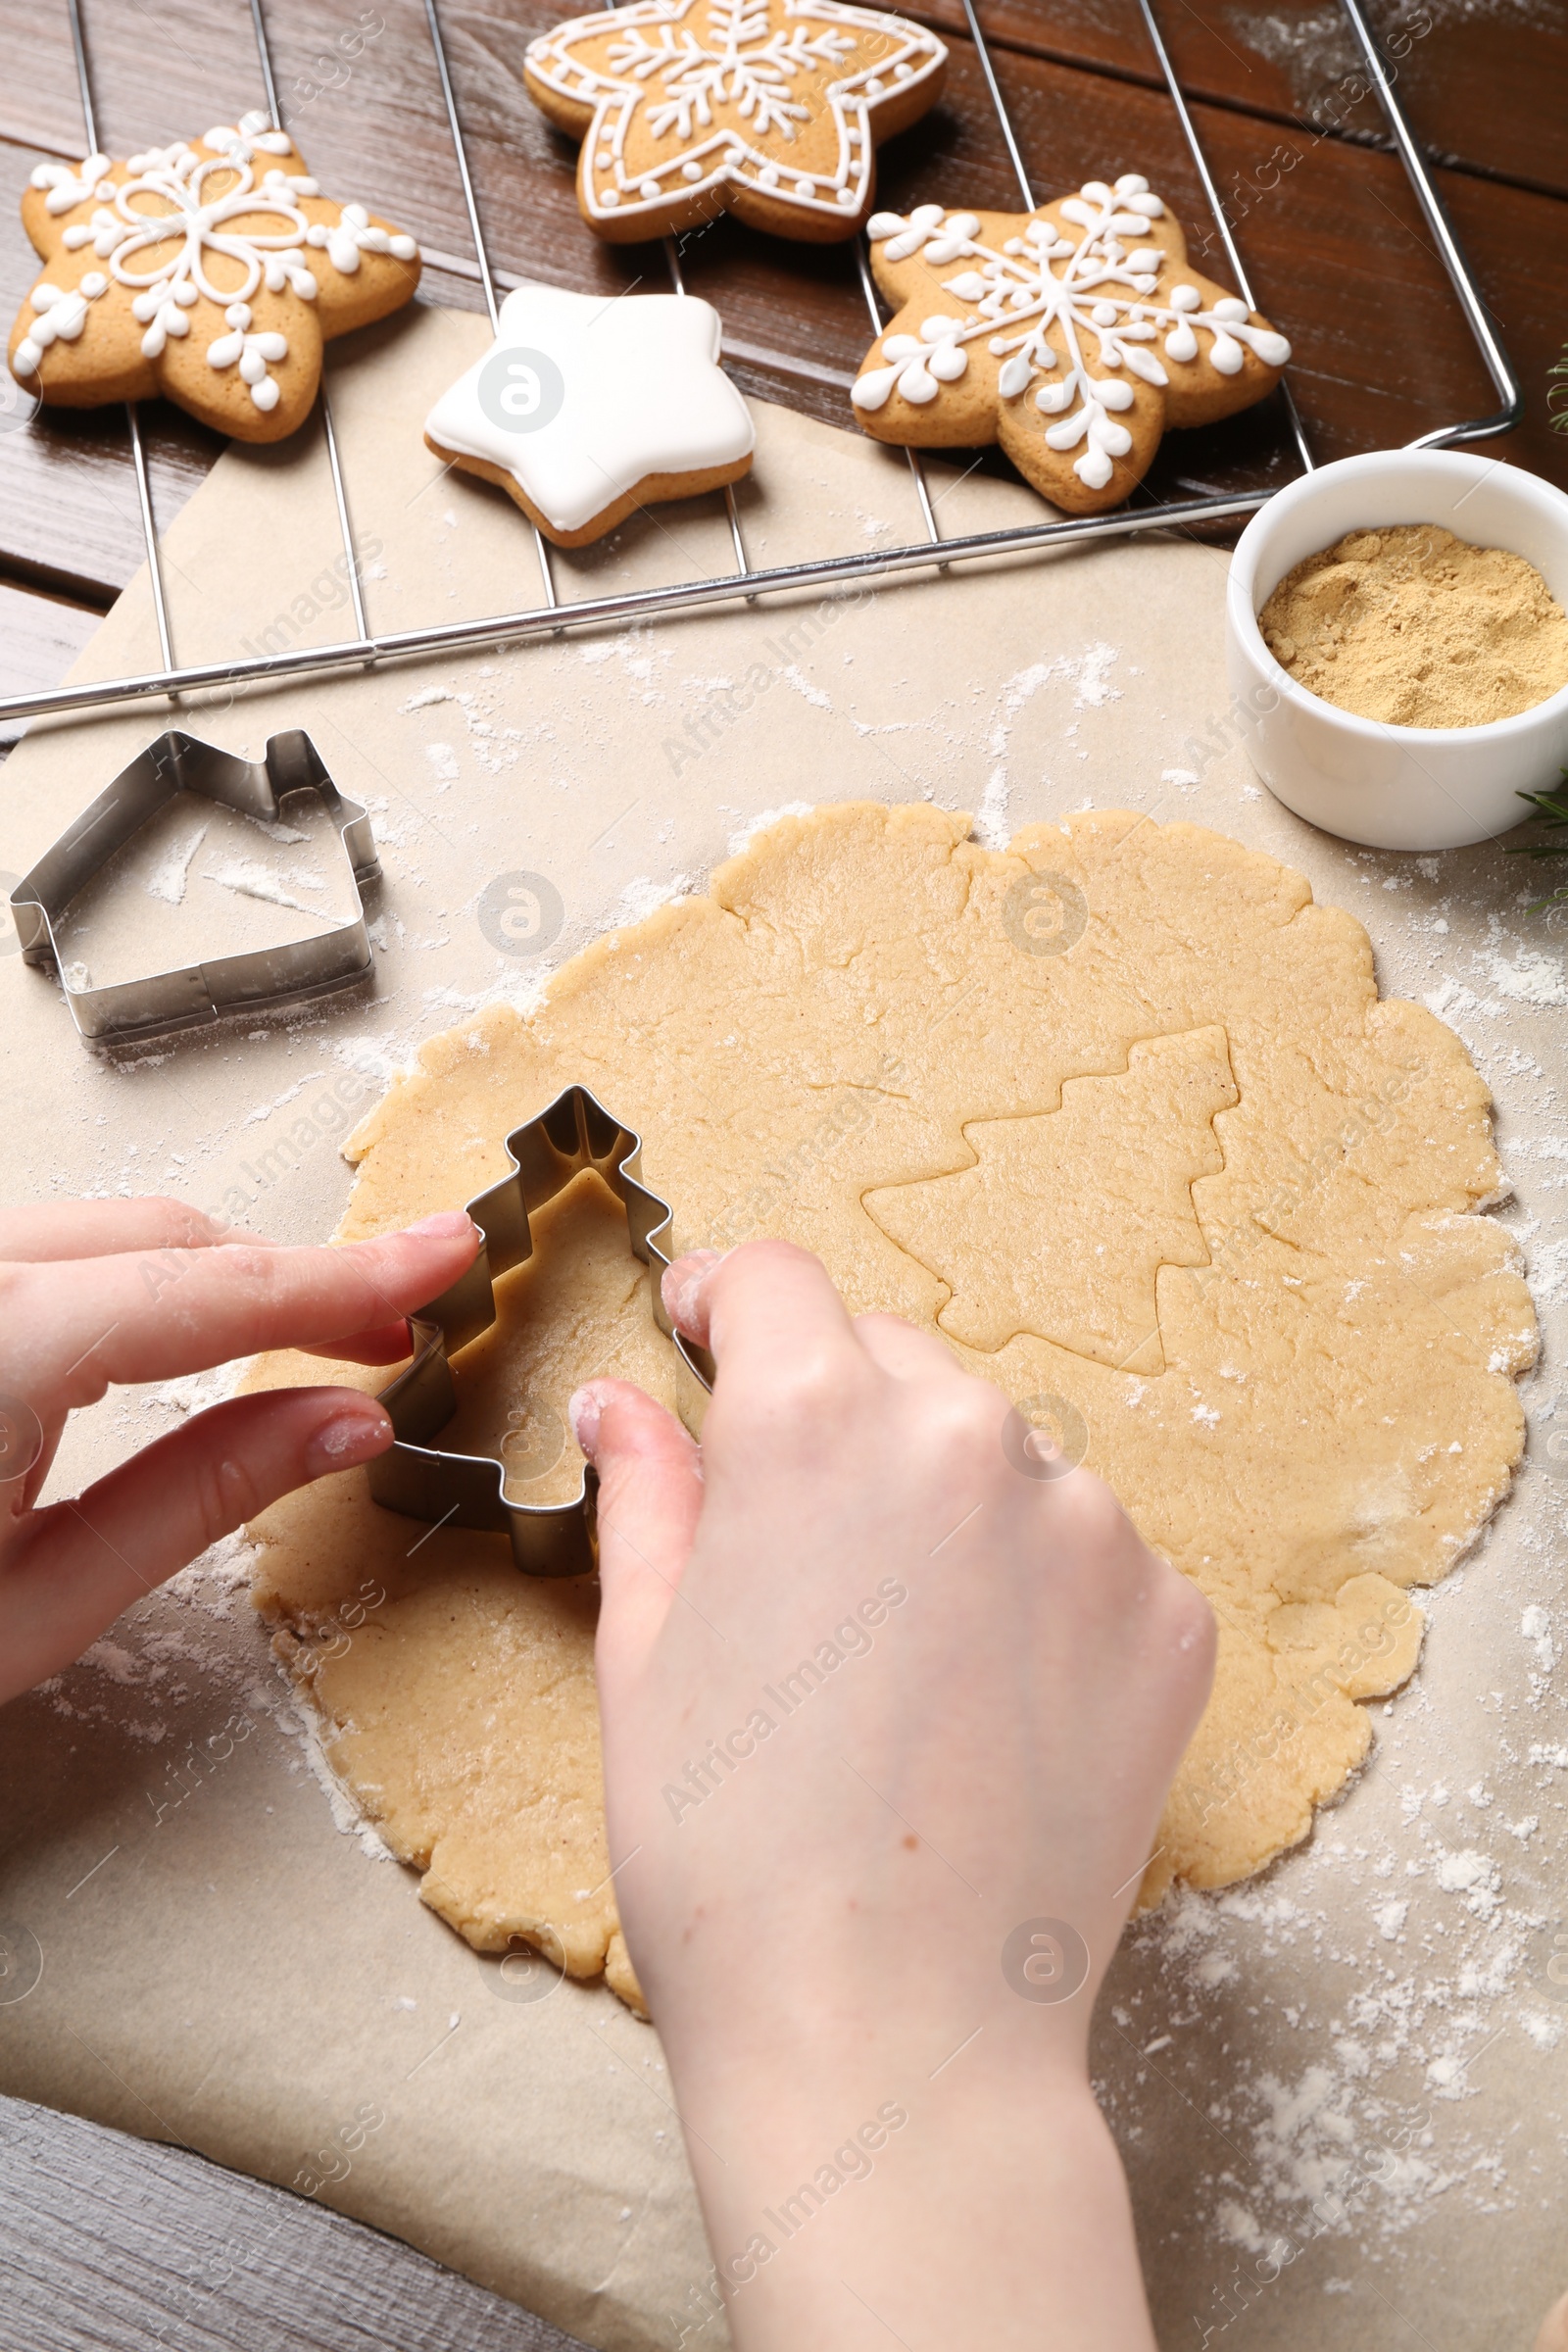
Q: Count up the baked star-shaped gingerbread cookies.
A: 4